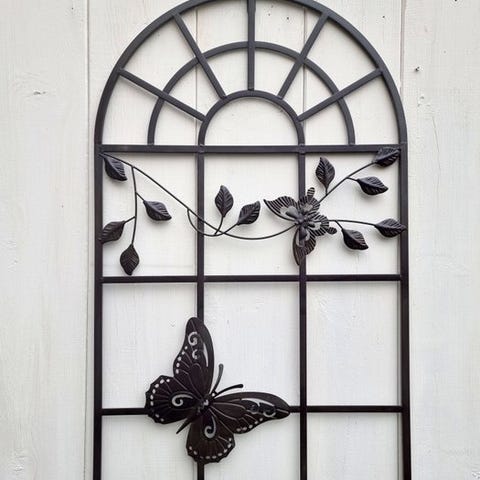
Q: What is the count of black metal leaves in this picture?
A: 11